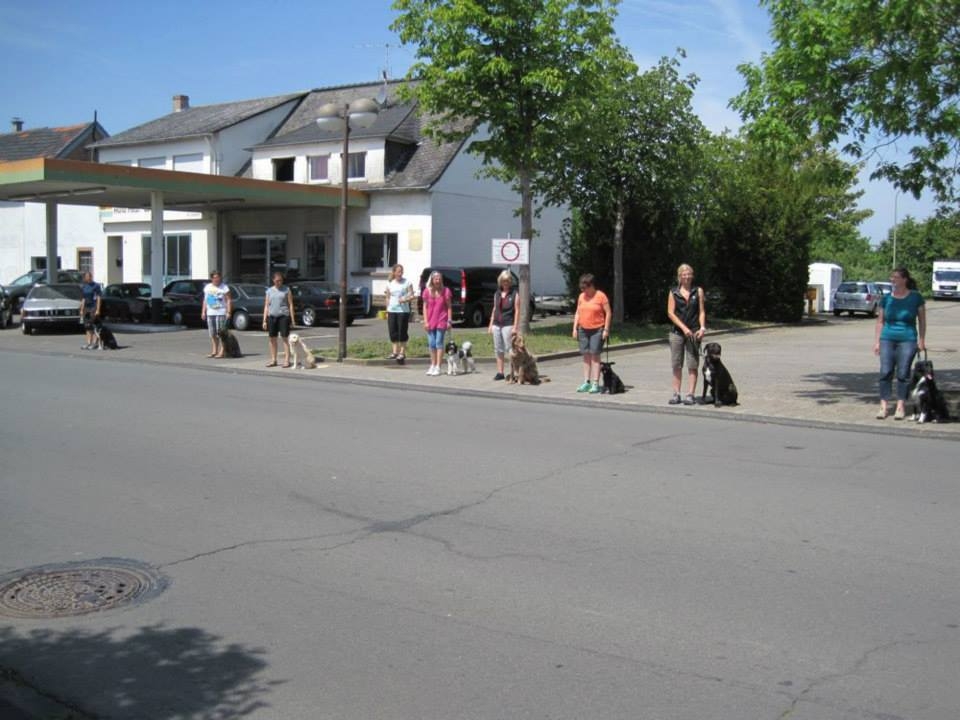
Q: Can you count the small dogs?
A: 2